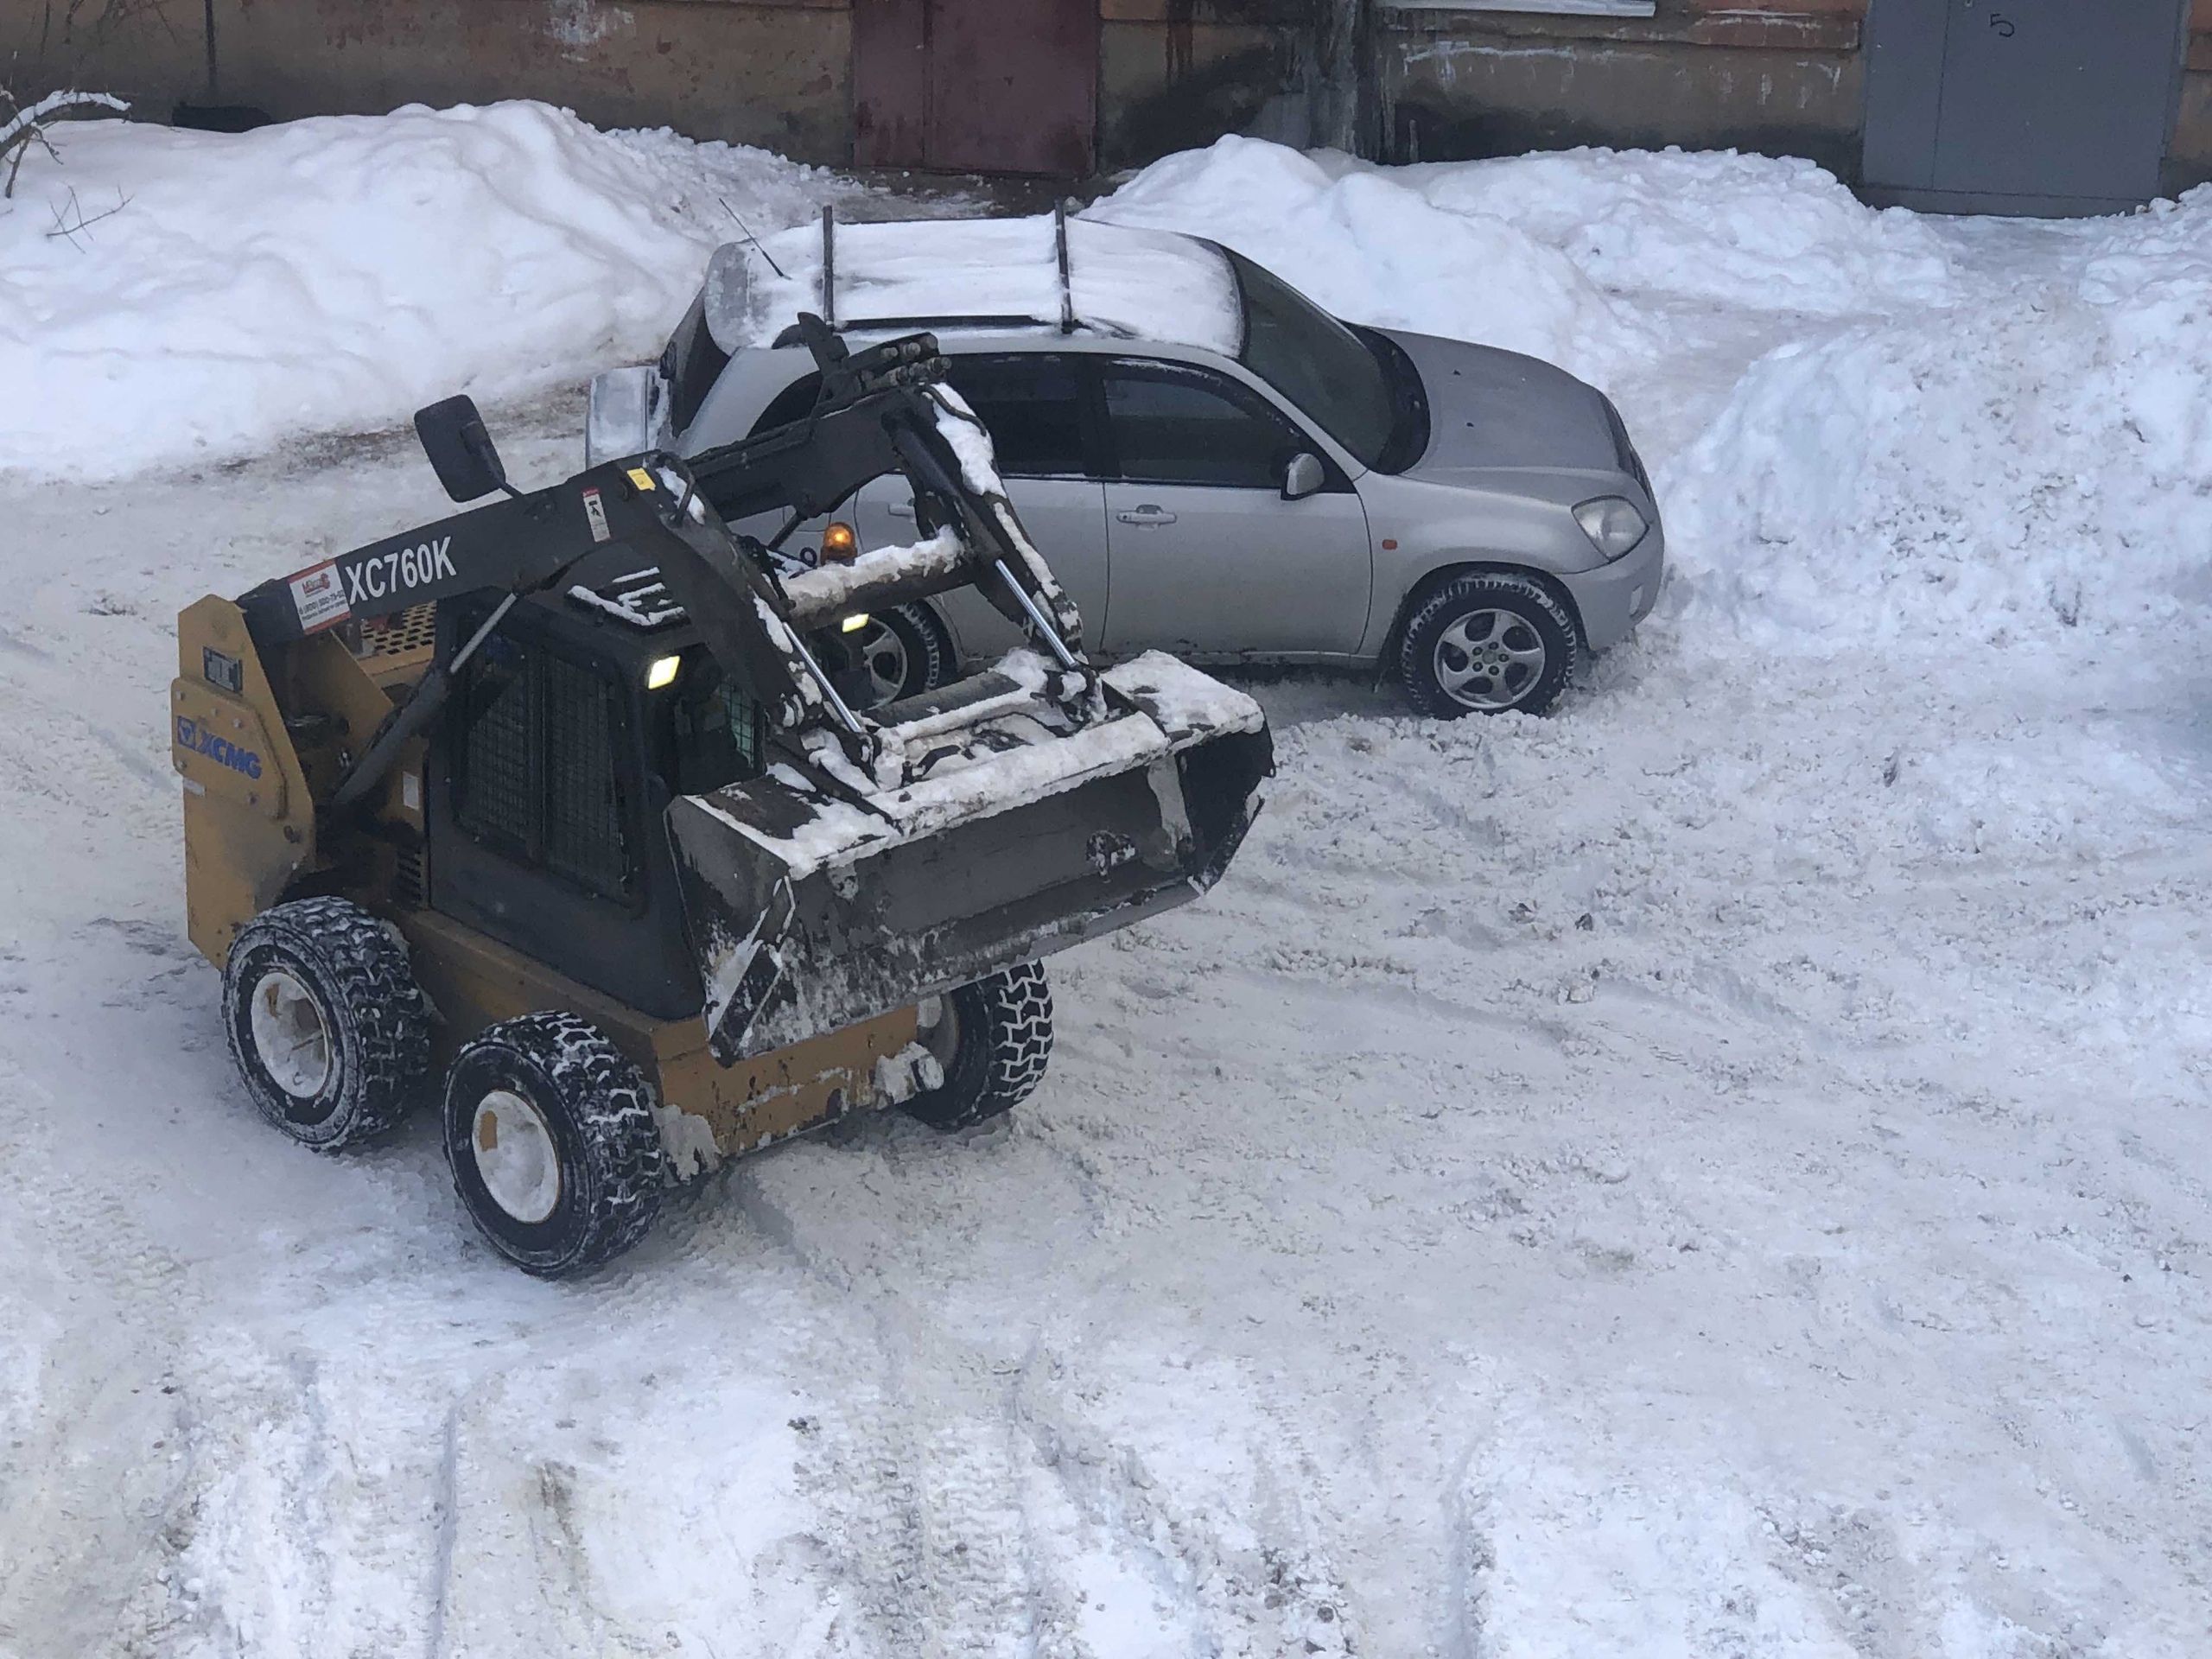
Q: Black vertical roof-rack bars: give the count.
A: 2